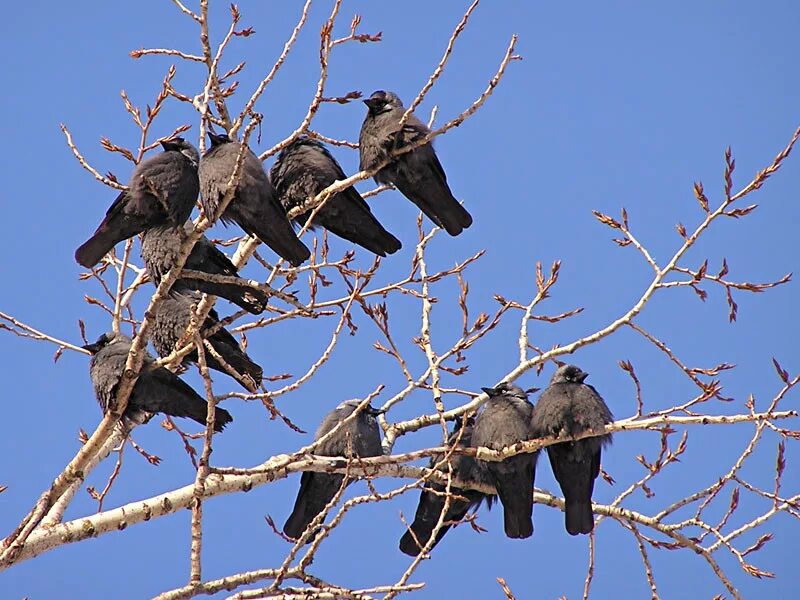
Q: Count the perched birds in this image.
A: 11